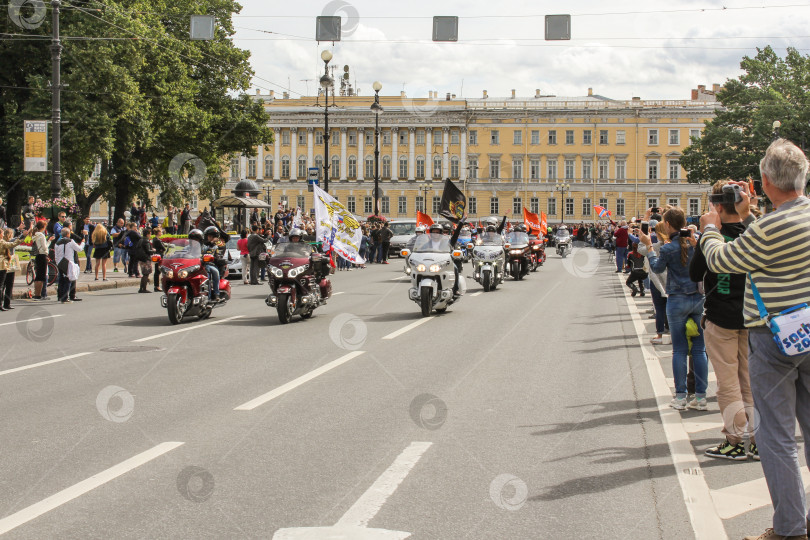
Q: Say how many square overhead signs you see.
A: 4